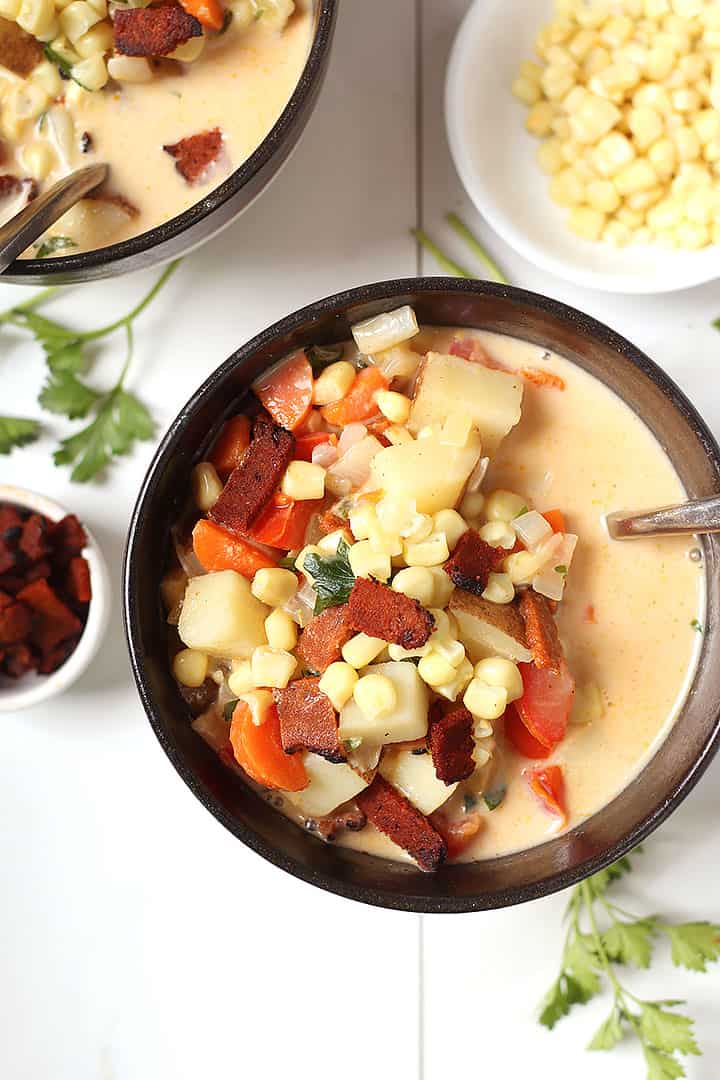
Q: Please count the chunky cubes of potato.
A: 7